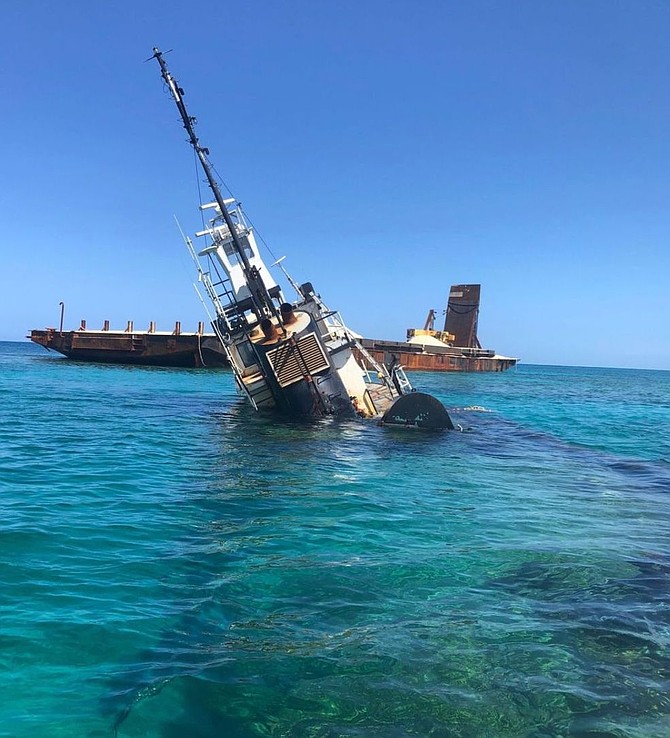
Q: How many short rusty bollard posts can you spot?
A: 6